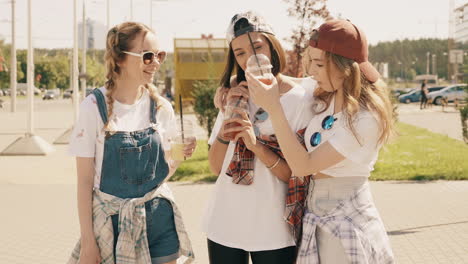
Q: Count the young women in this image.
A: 3